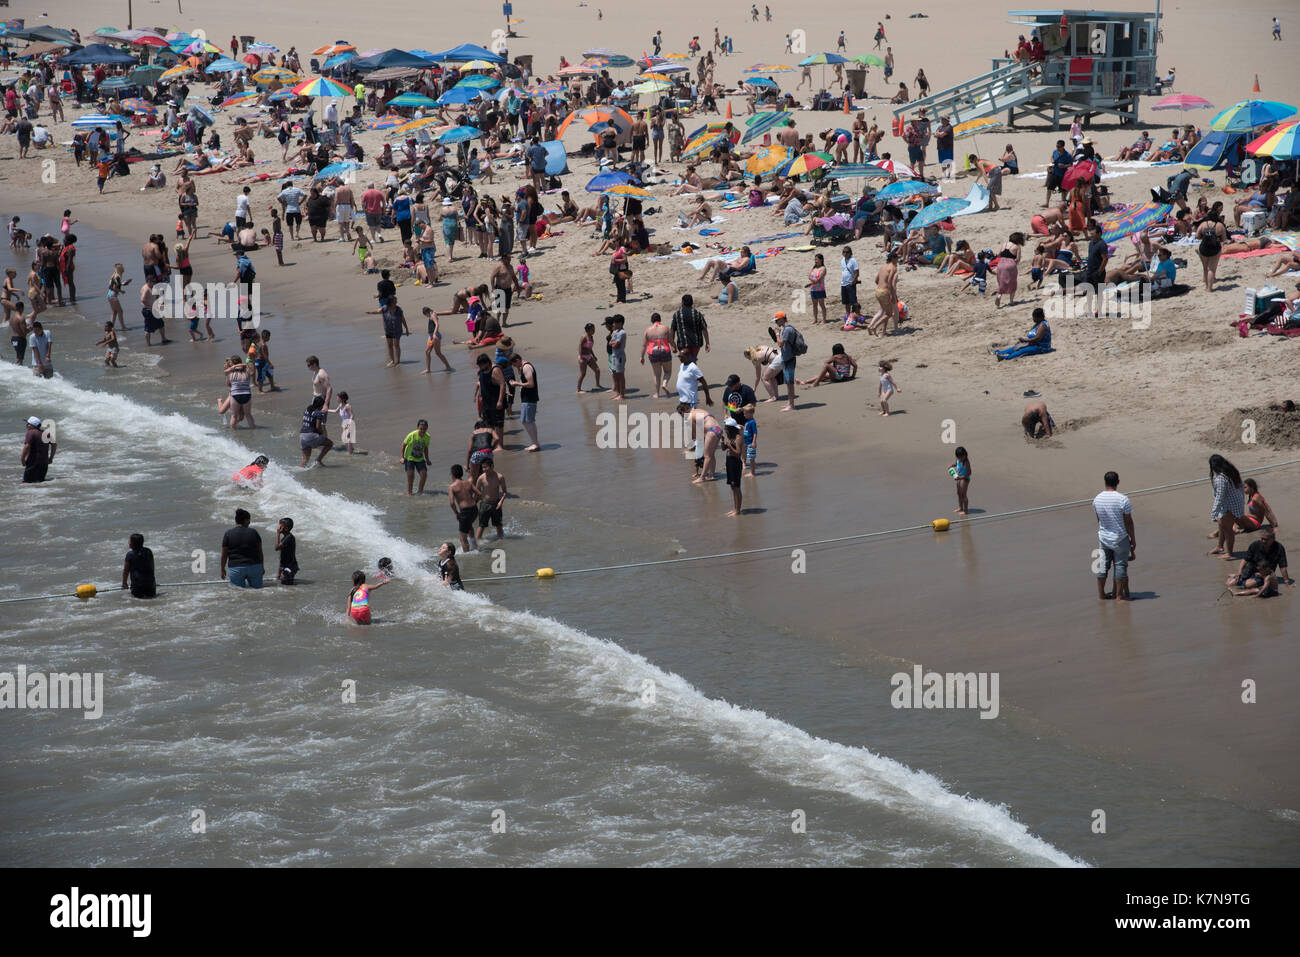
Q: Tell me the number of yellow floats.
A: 3